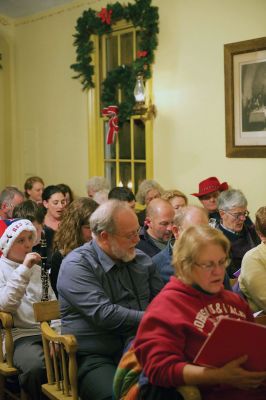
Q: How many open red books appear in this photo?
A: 1